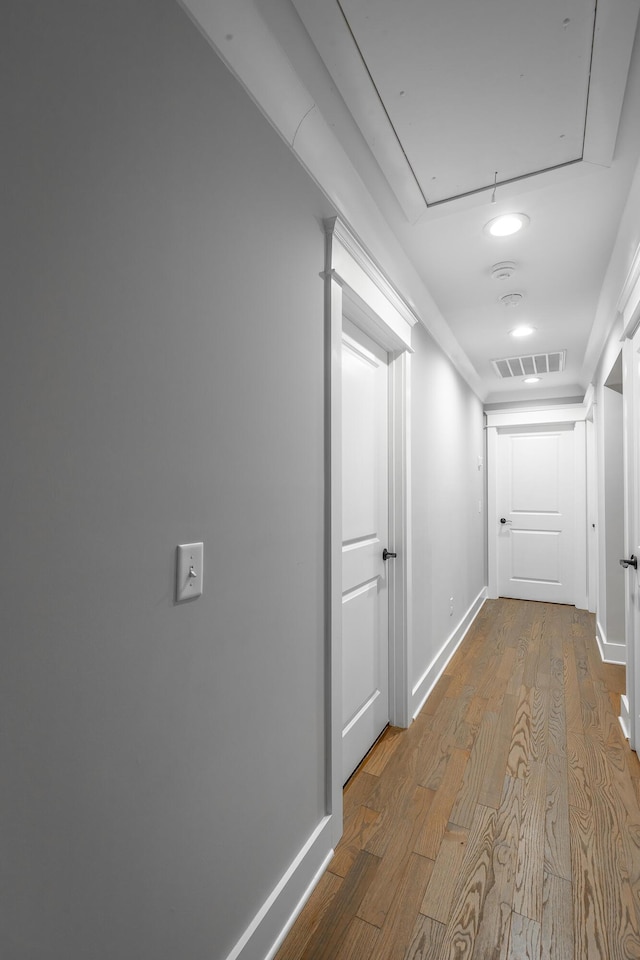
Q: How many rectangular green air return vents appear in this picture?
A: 0